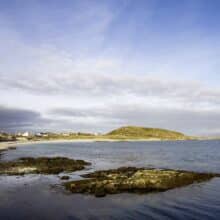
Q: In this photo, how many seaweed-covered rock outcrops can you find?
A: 2